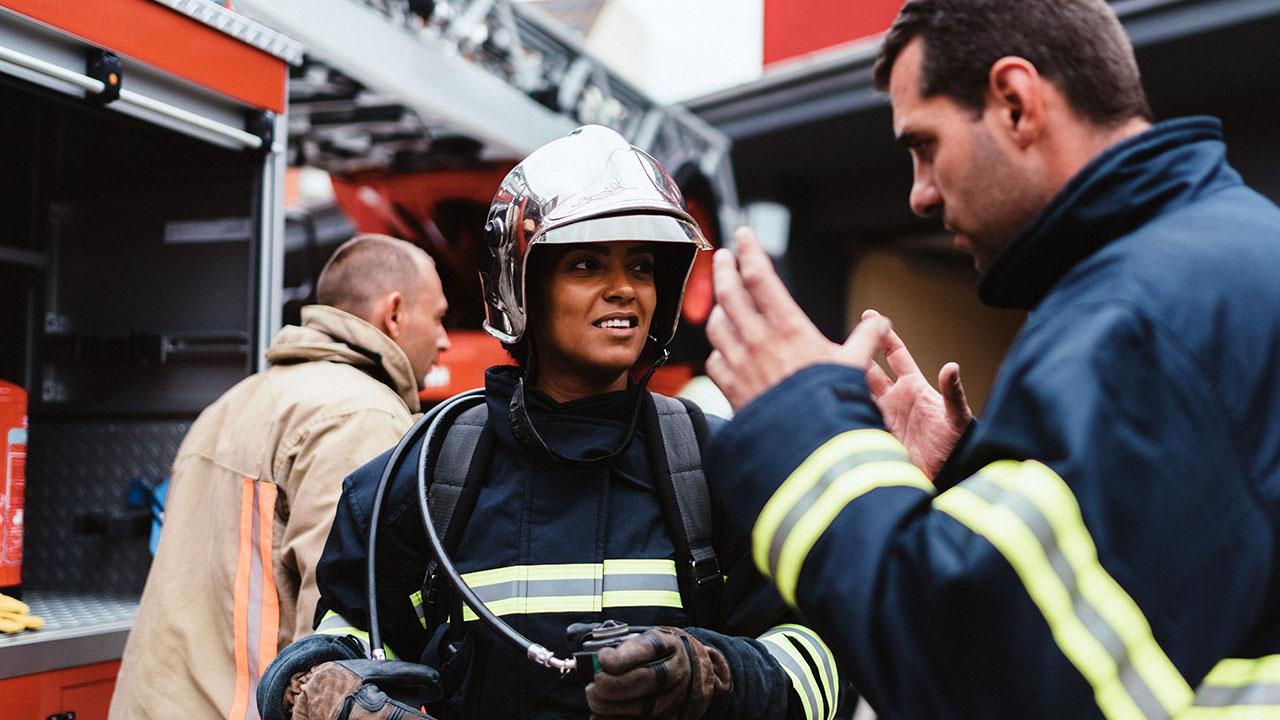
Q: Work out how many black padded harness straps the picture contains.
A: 2